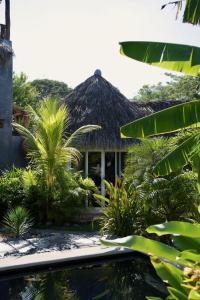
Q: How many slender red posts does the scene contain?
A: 0